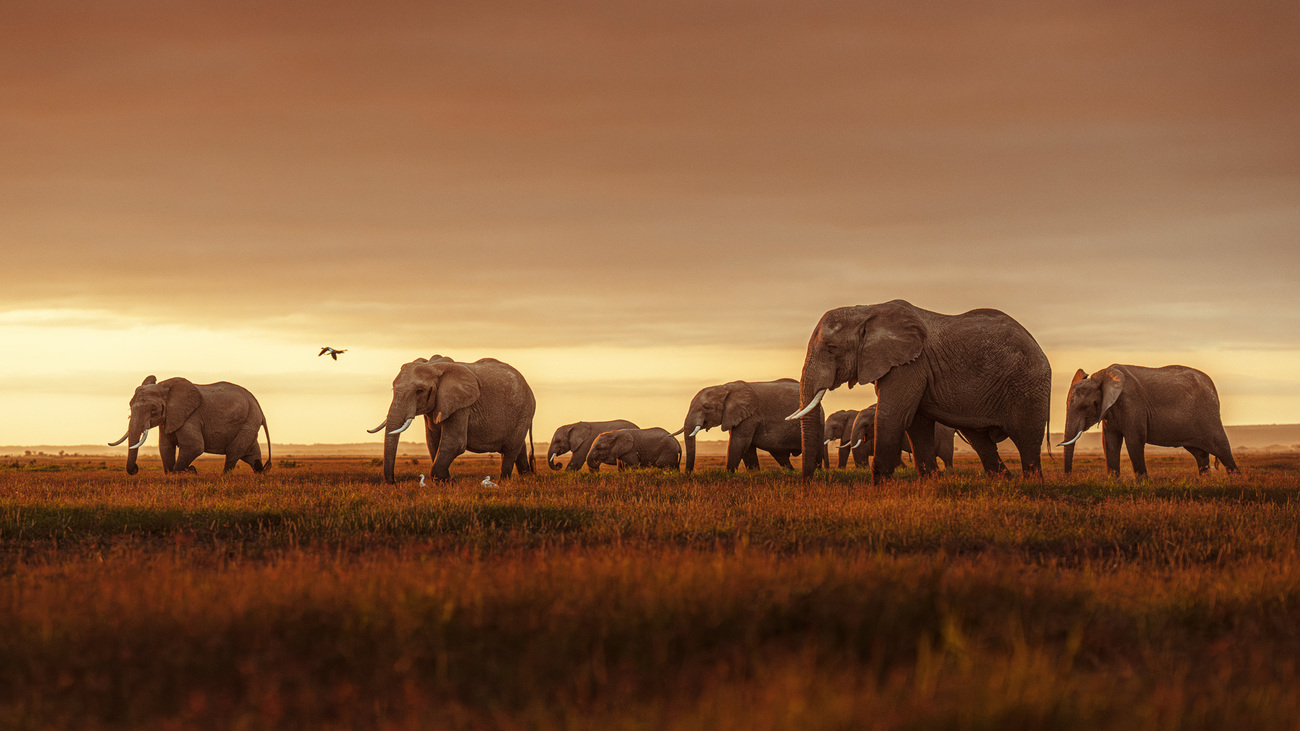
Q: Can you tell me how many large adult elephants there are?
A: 5